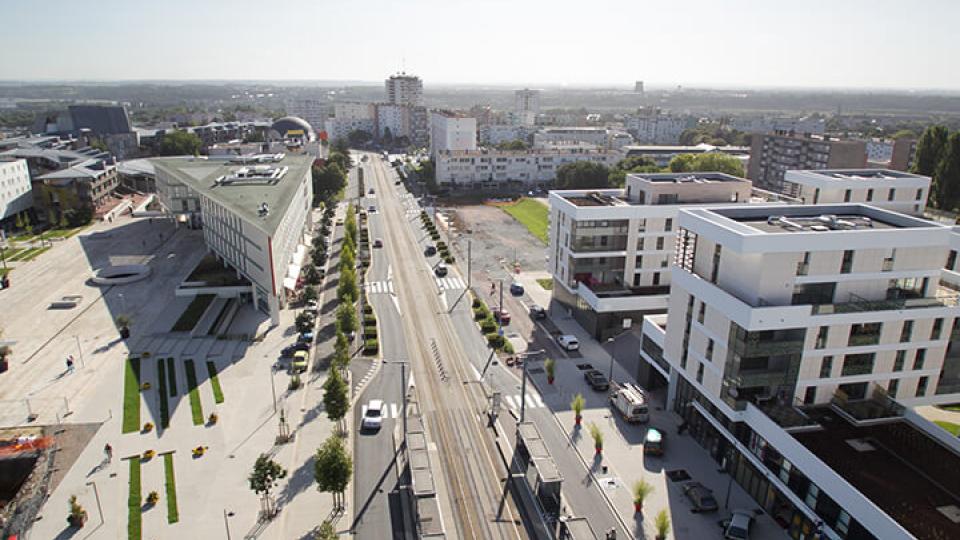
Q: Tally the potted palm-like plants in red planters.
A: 5